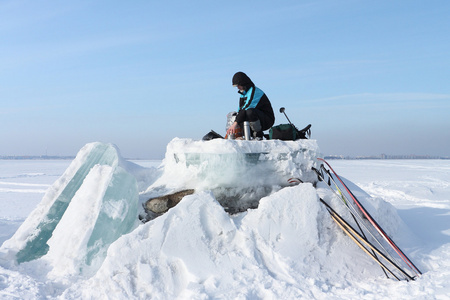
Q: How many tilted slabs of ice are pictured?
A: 2